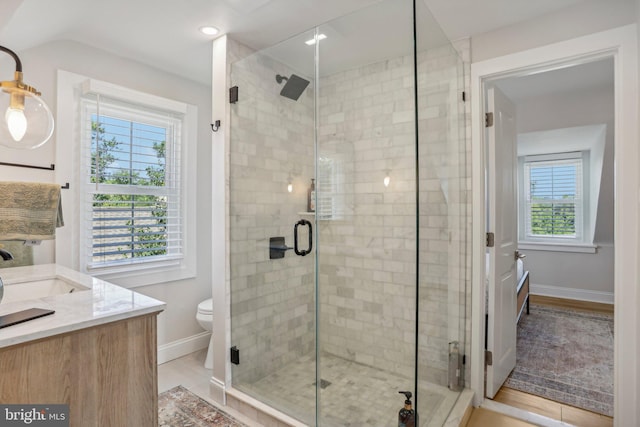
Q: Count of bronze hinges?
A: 3